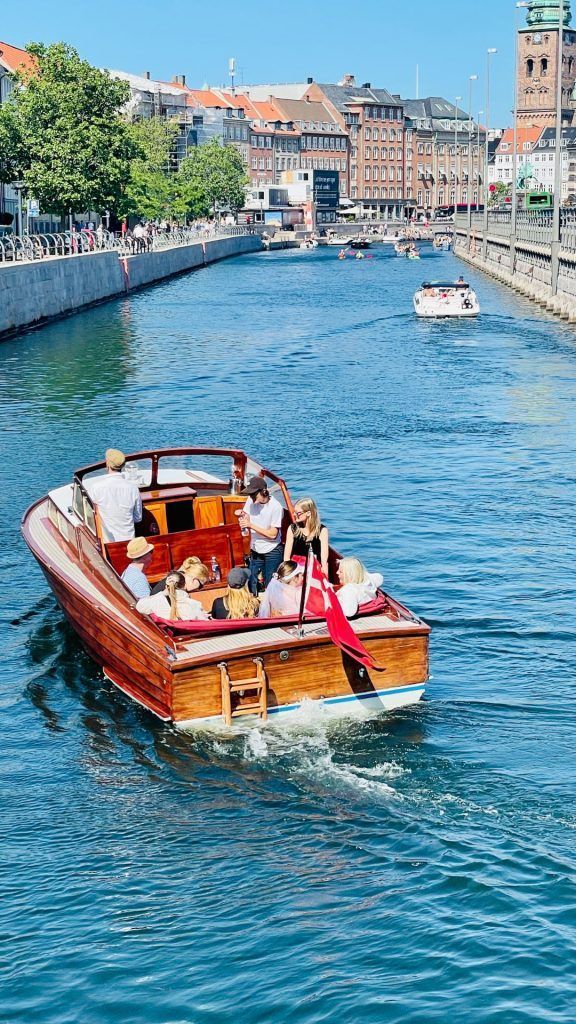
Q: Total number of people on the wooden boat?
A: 9